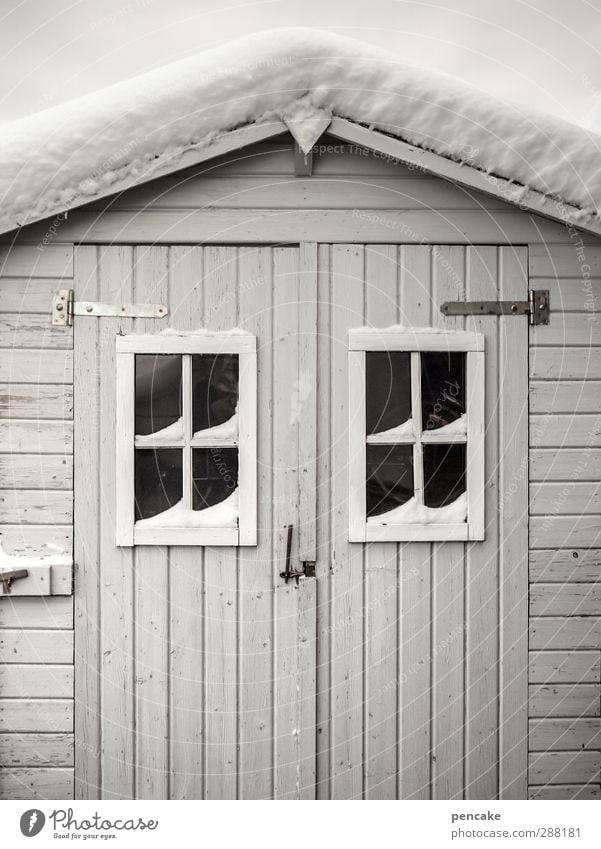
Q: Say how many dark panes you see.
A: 8